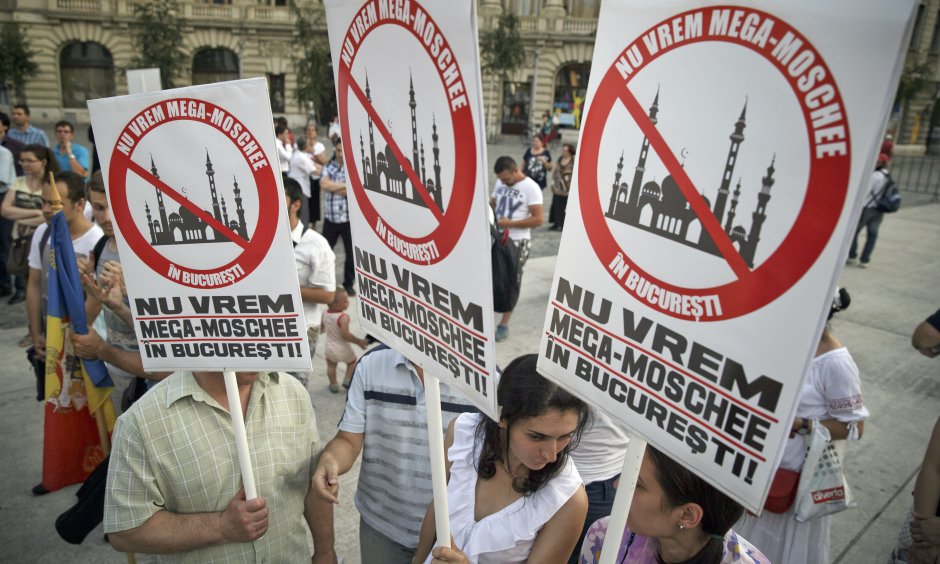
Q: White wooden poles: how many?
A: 3